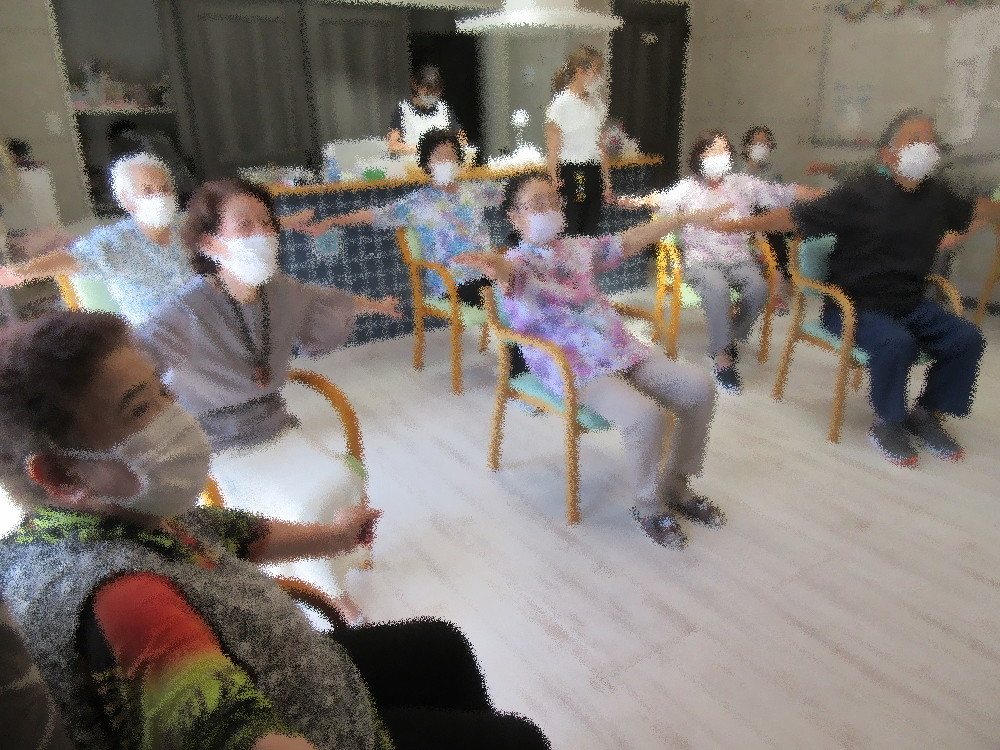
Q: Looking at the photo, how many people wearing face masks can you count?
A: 10